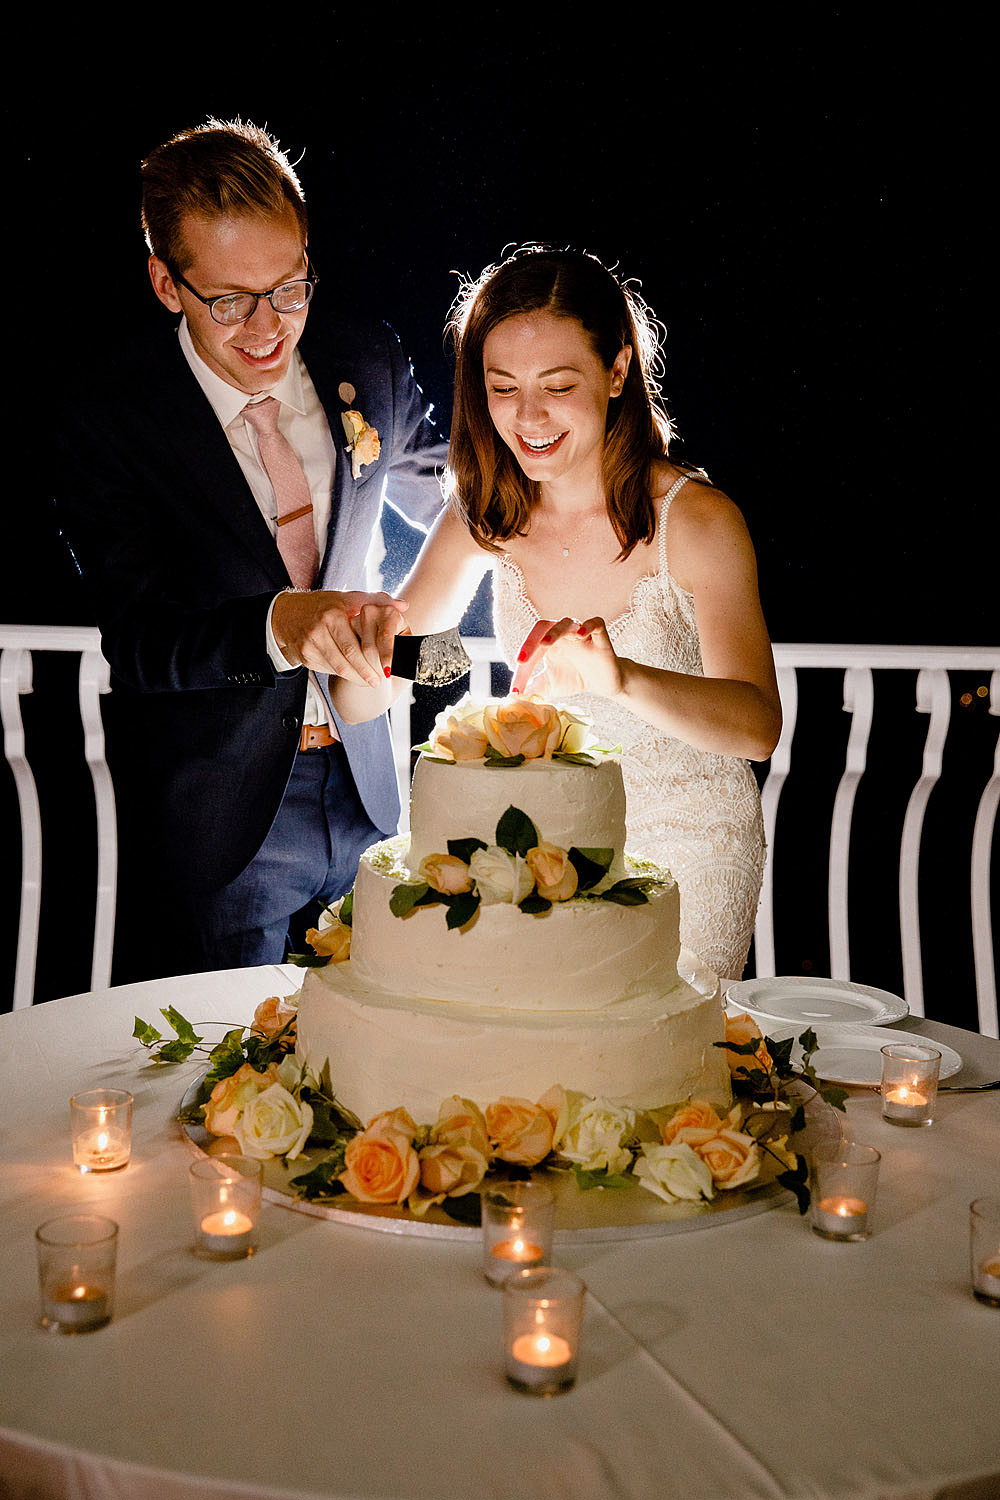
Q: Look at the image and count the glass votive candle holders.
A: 8